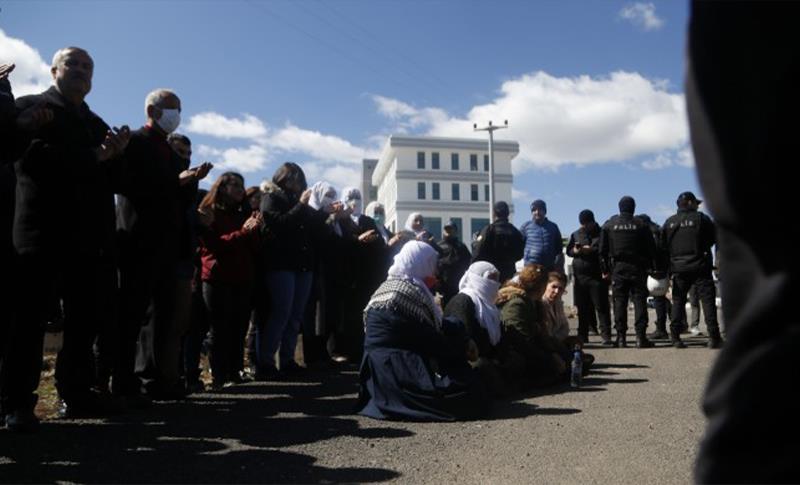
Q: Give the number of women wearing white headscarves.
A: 6